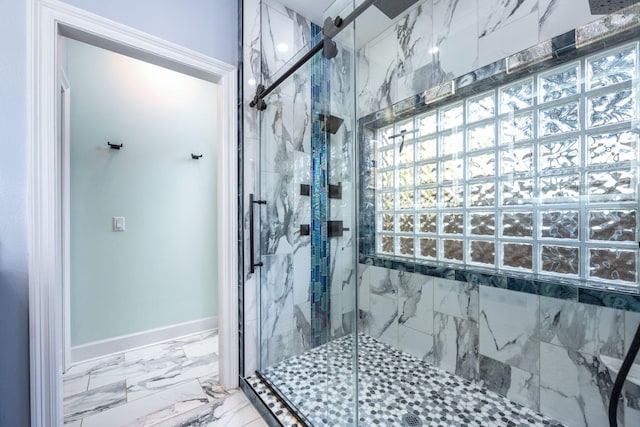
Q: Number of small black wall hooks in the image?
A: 2